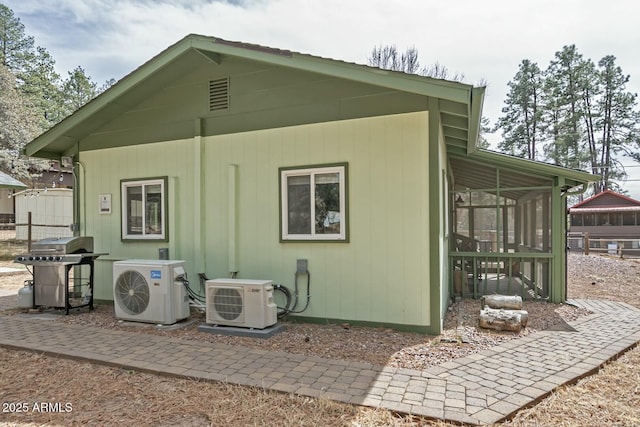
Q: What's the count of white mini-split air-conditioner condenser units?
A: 2